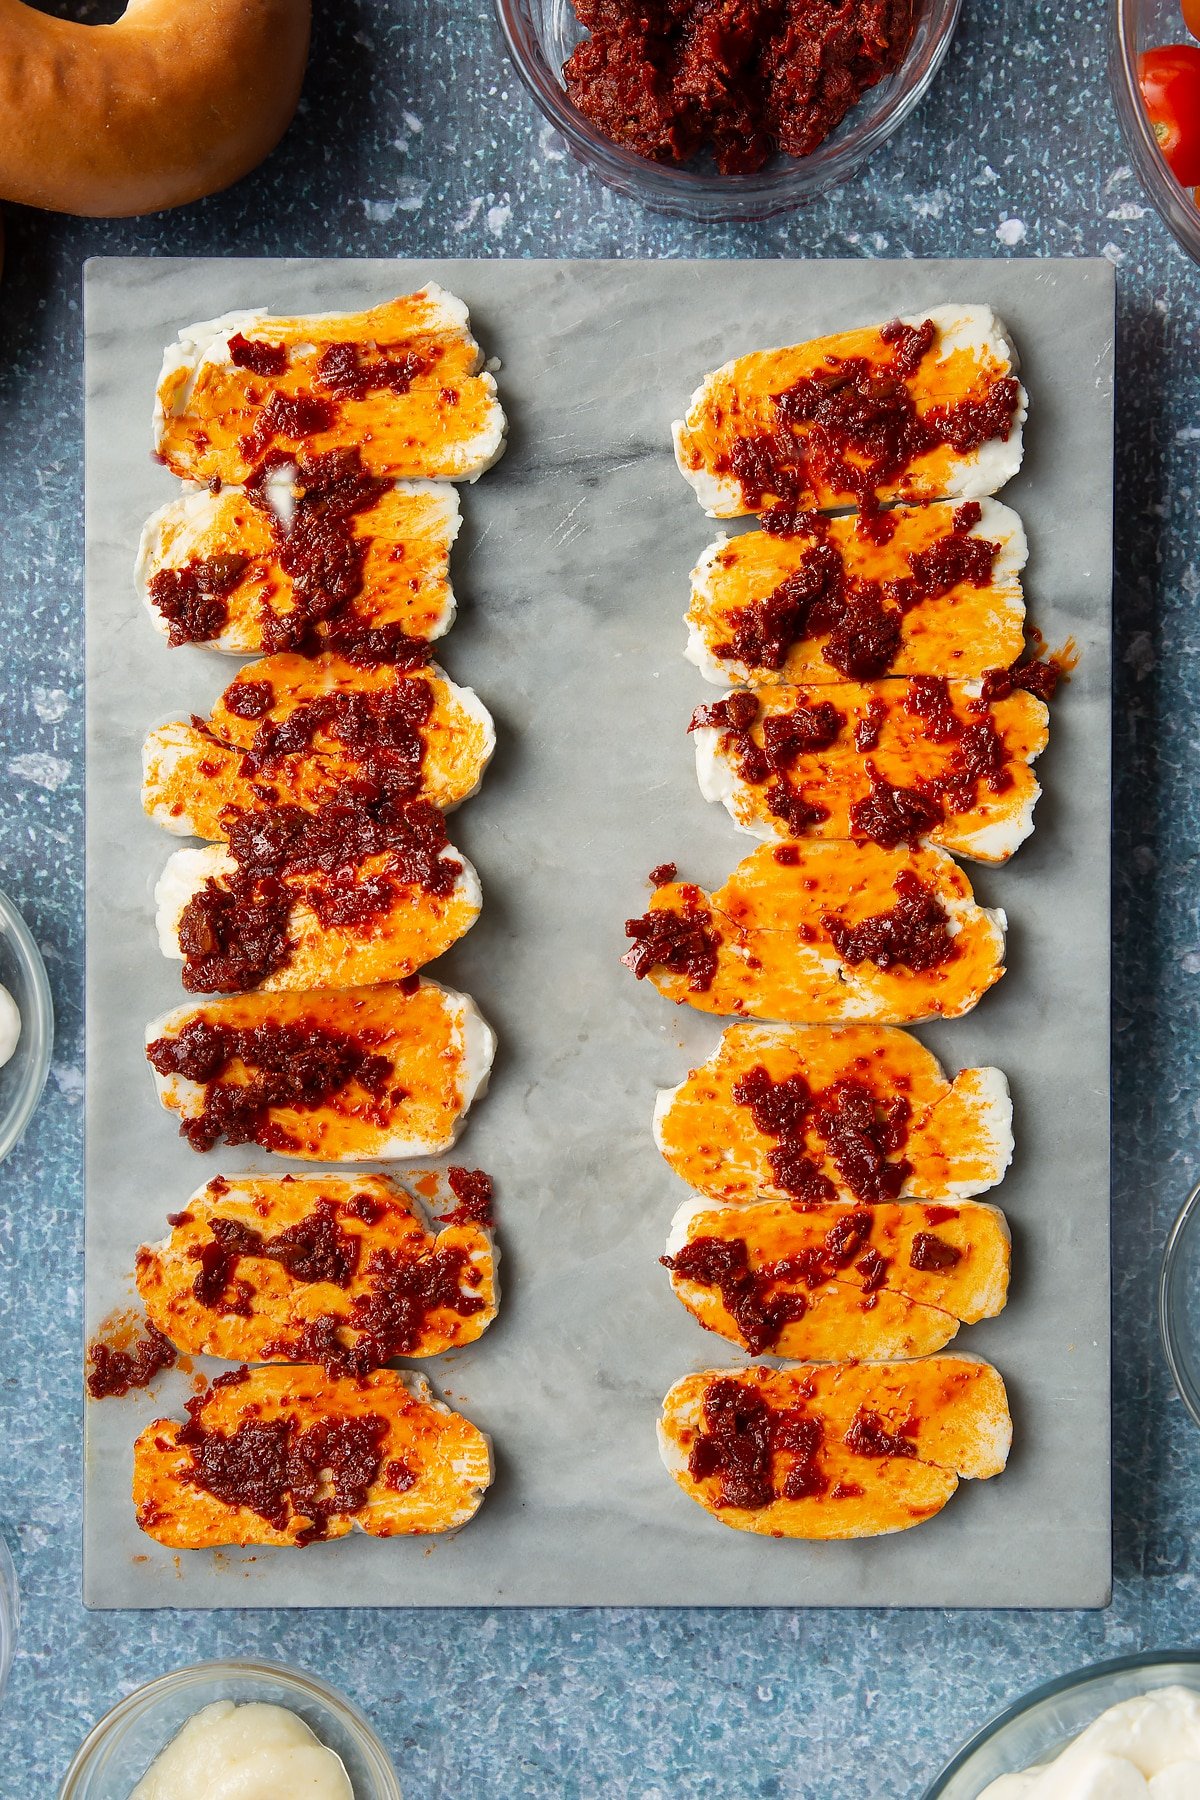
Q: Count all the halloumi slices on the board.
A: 14